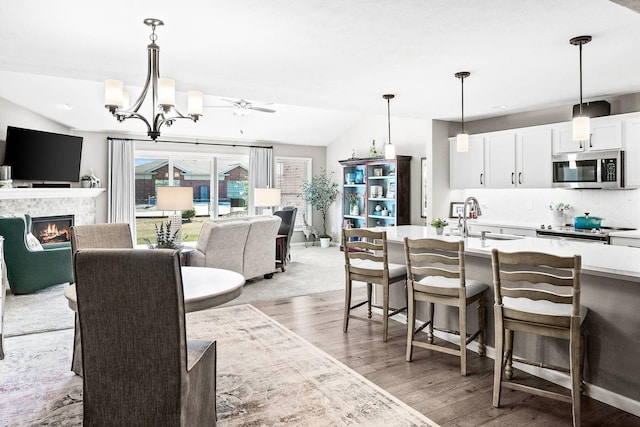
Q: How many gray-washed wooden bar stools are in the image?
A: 3